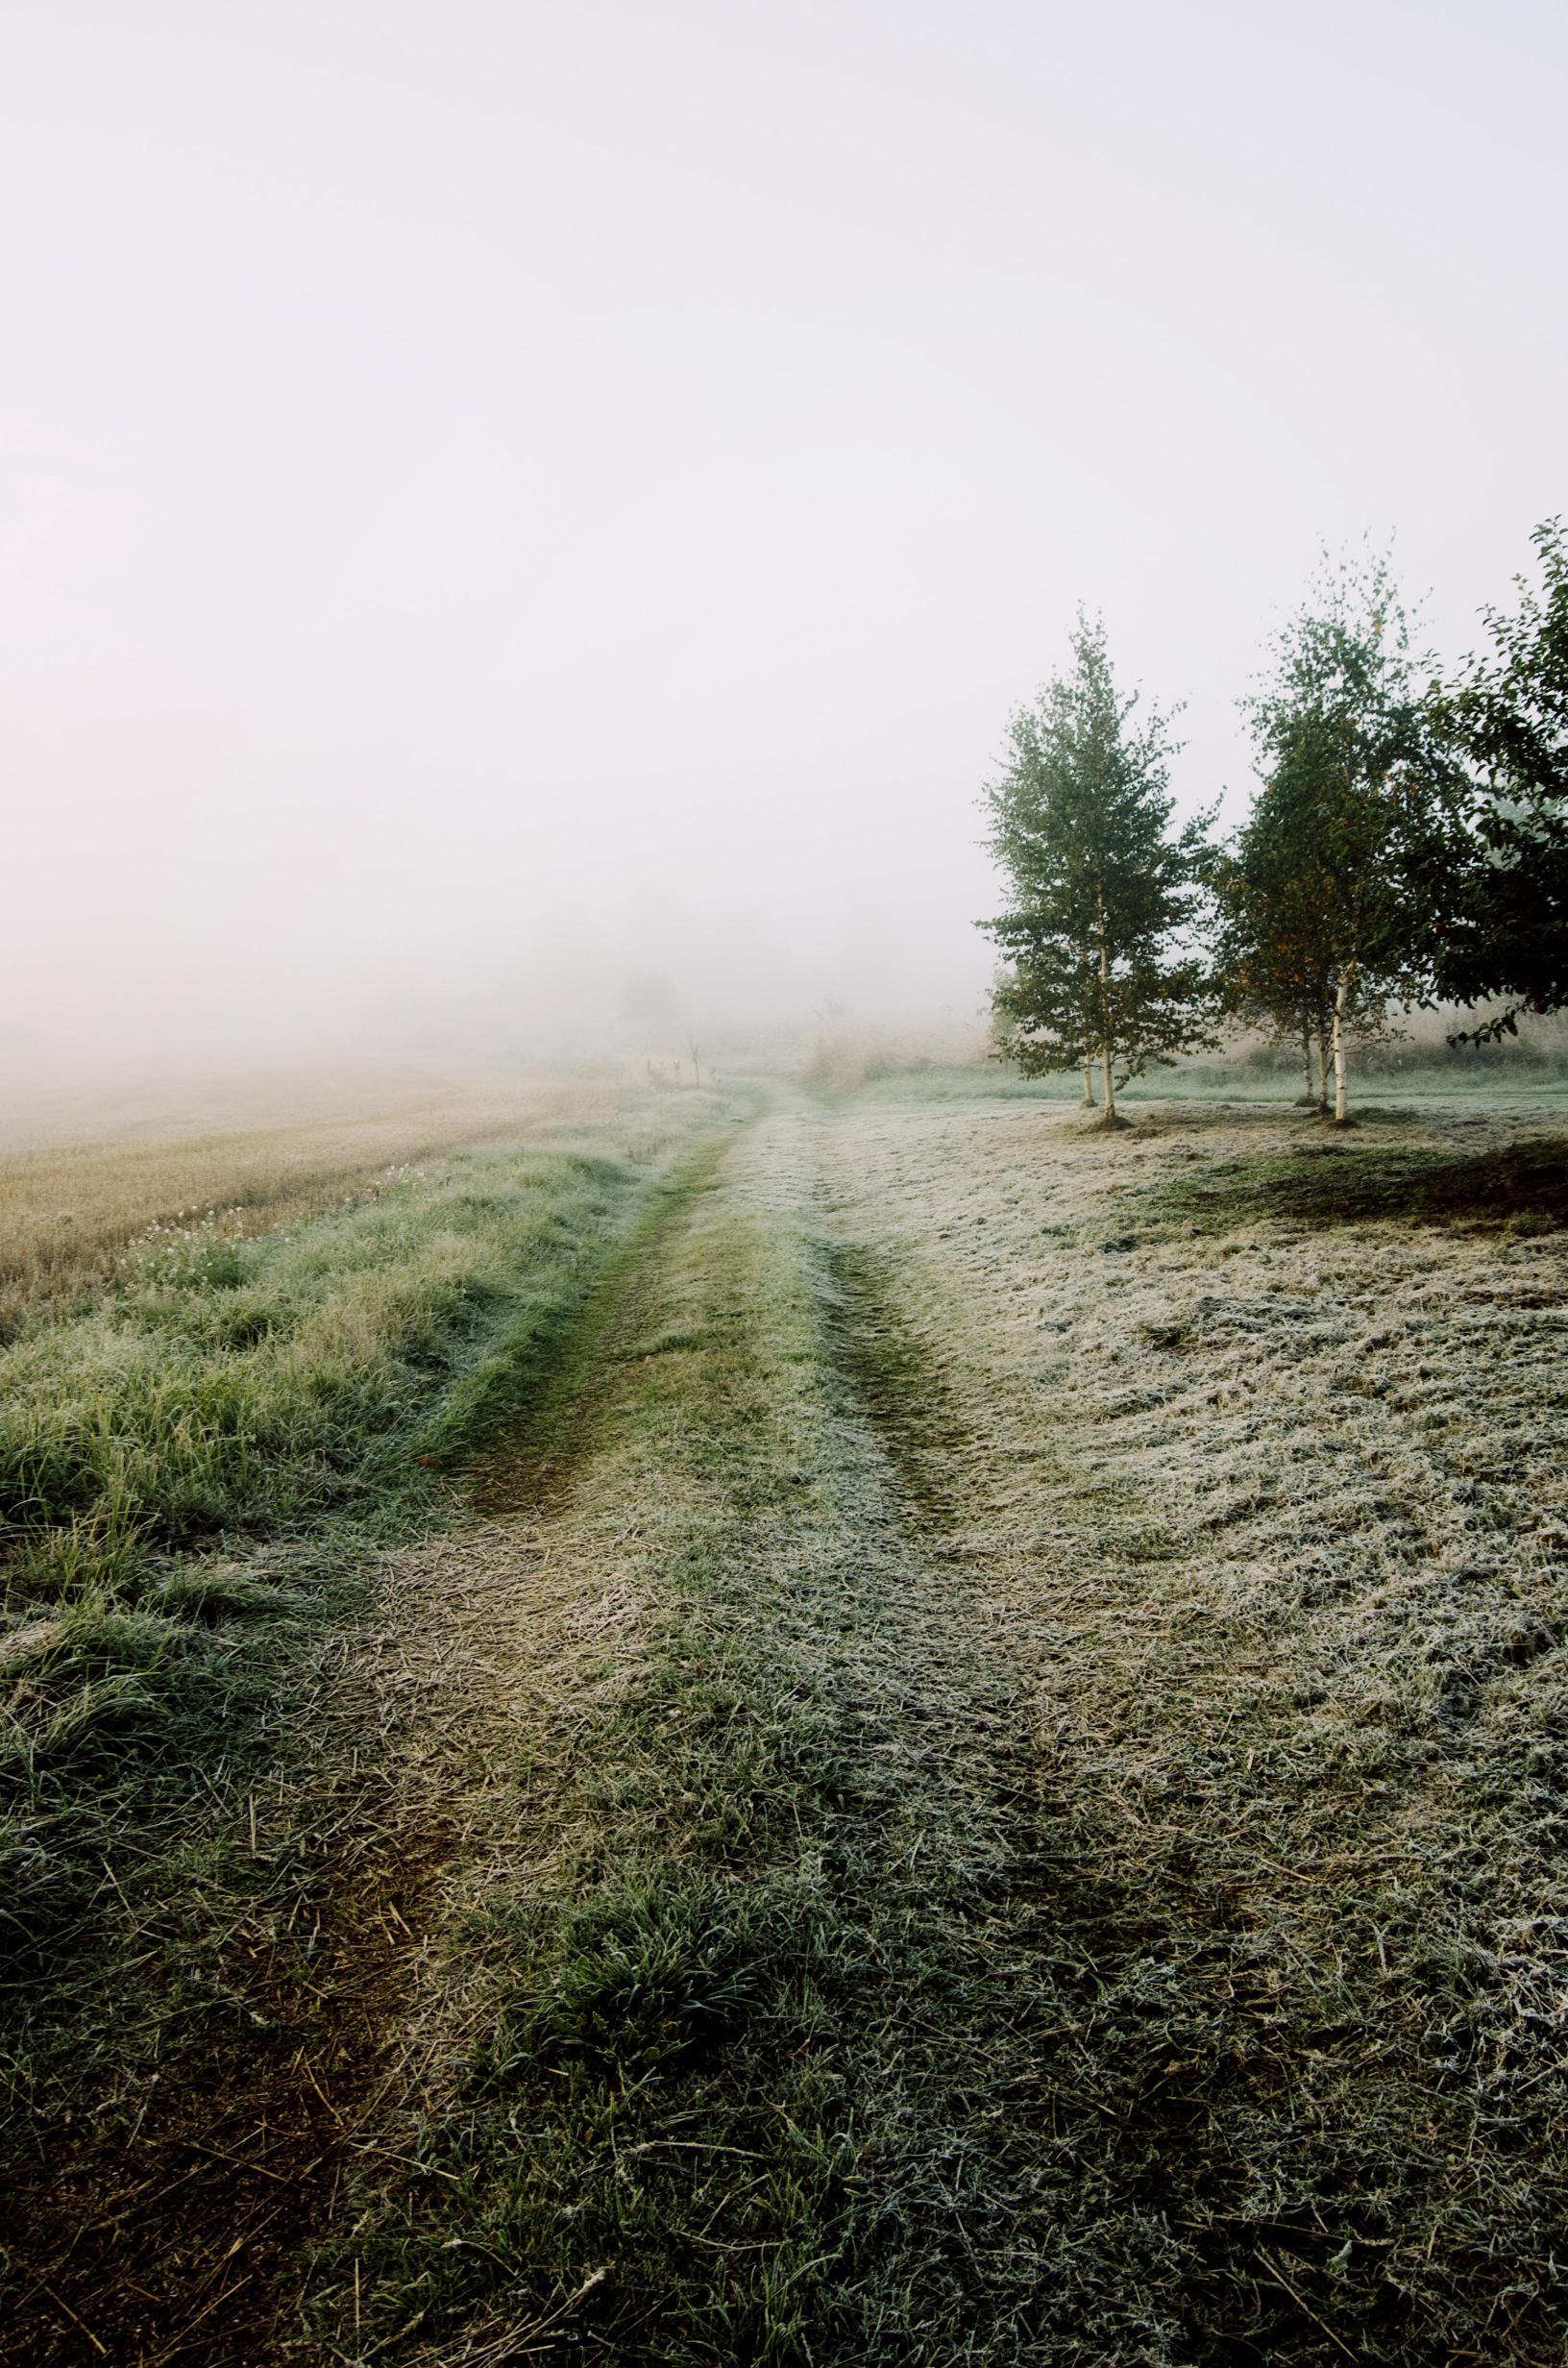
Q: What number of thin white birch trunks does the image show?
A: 5